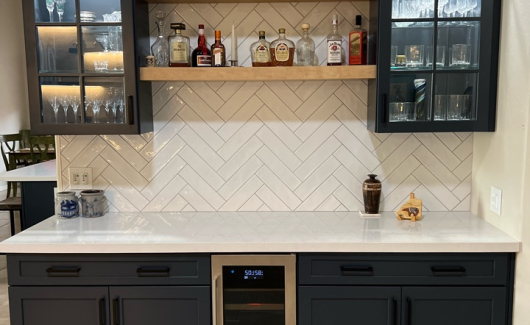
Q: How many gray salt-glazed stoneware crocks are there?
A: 2